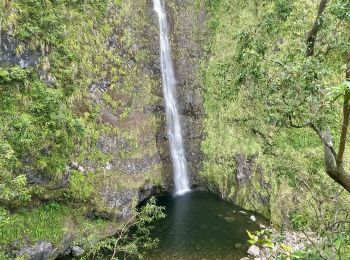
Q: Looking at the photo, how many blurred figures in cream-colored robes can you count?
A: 0